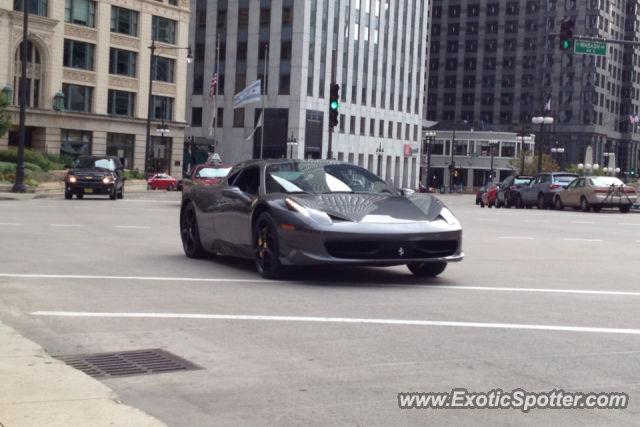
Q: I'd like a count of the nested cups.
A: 0